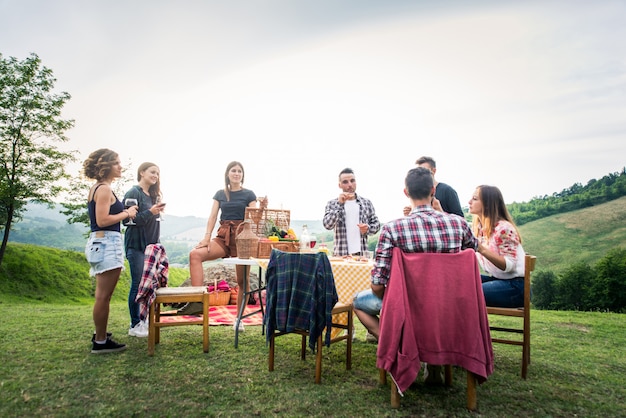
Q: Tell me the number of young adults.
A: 7